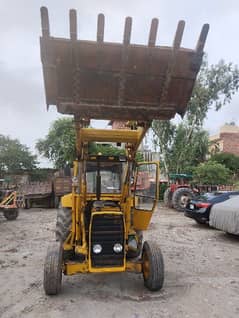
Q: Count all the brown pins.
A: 7